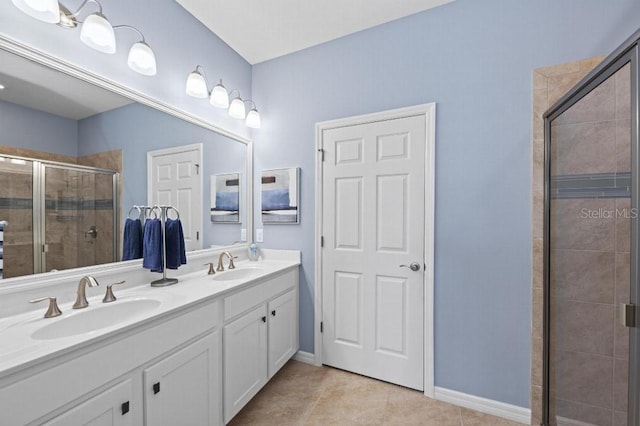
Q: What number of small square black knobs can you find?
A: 4